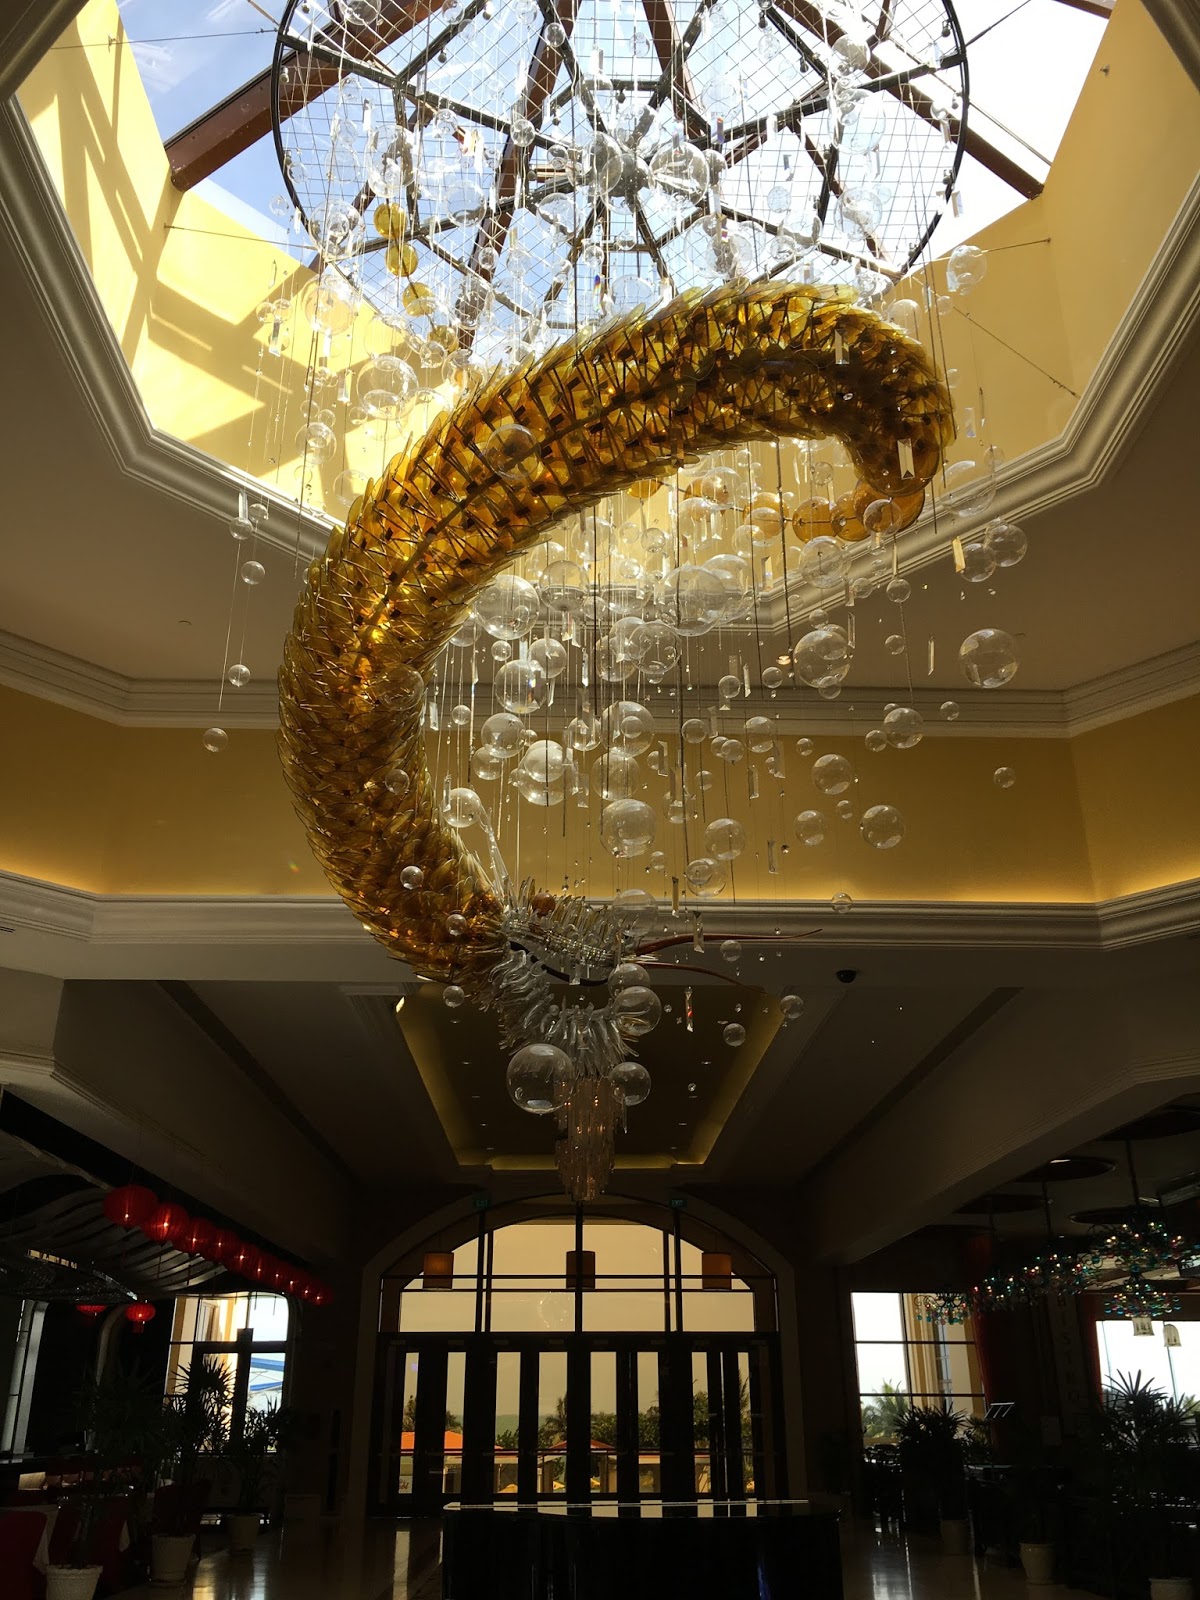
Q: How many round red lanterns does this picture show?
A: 12